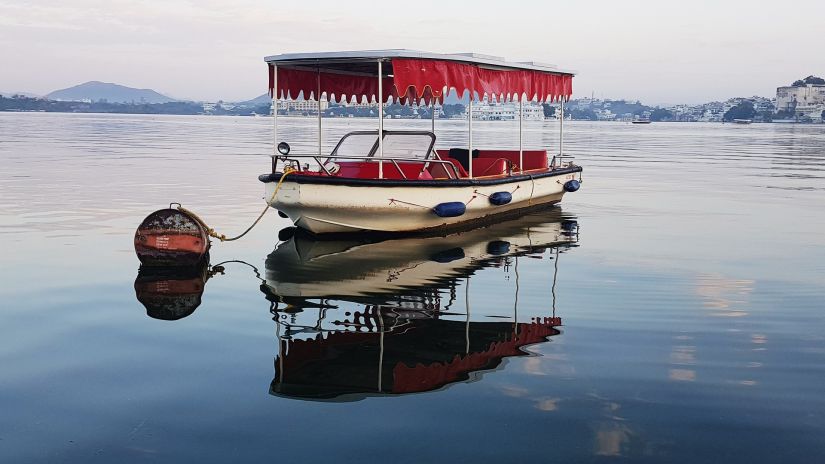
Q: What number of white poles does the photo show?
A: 7